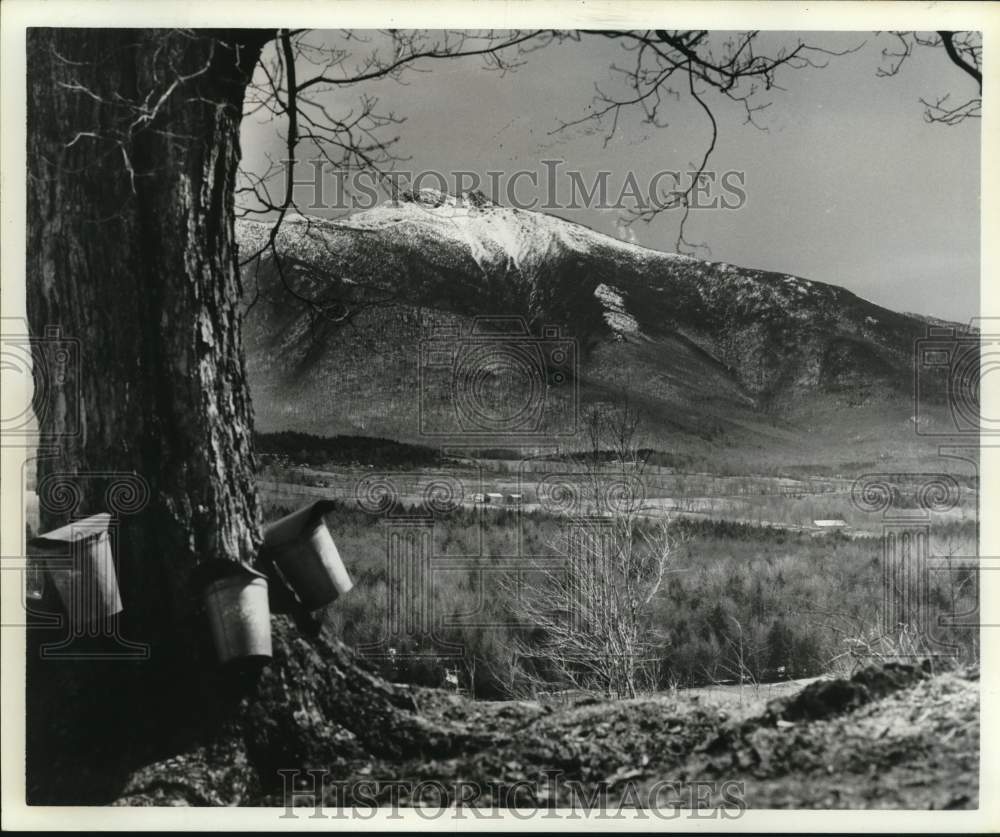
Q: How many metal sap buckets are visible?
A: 3